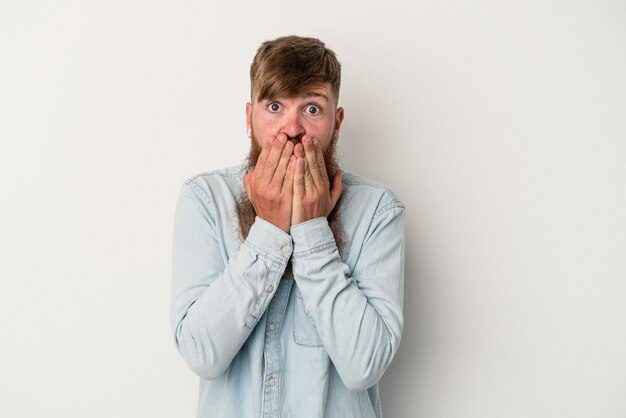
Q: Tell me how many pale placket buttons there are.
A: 2